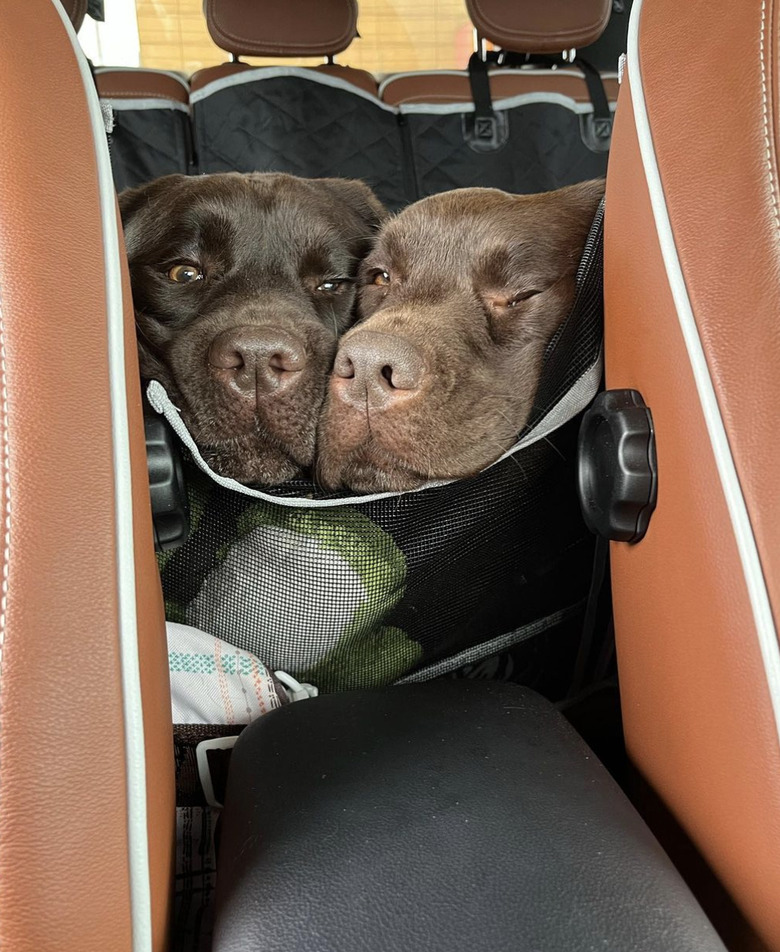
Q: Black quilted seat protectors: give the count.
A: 3